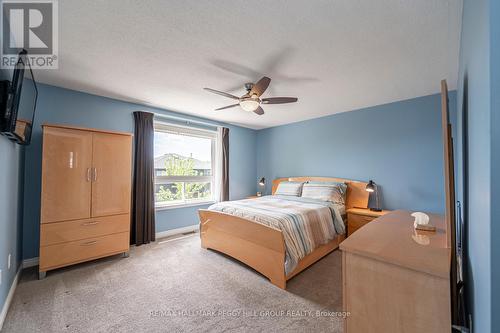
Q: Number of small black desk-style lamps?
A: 2